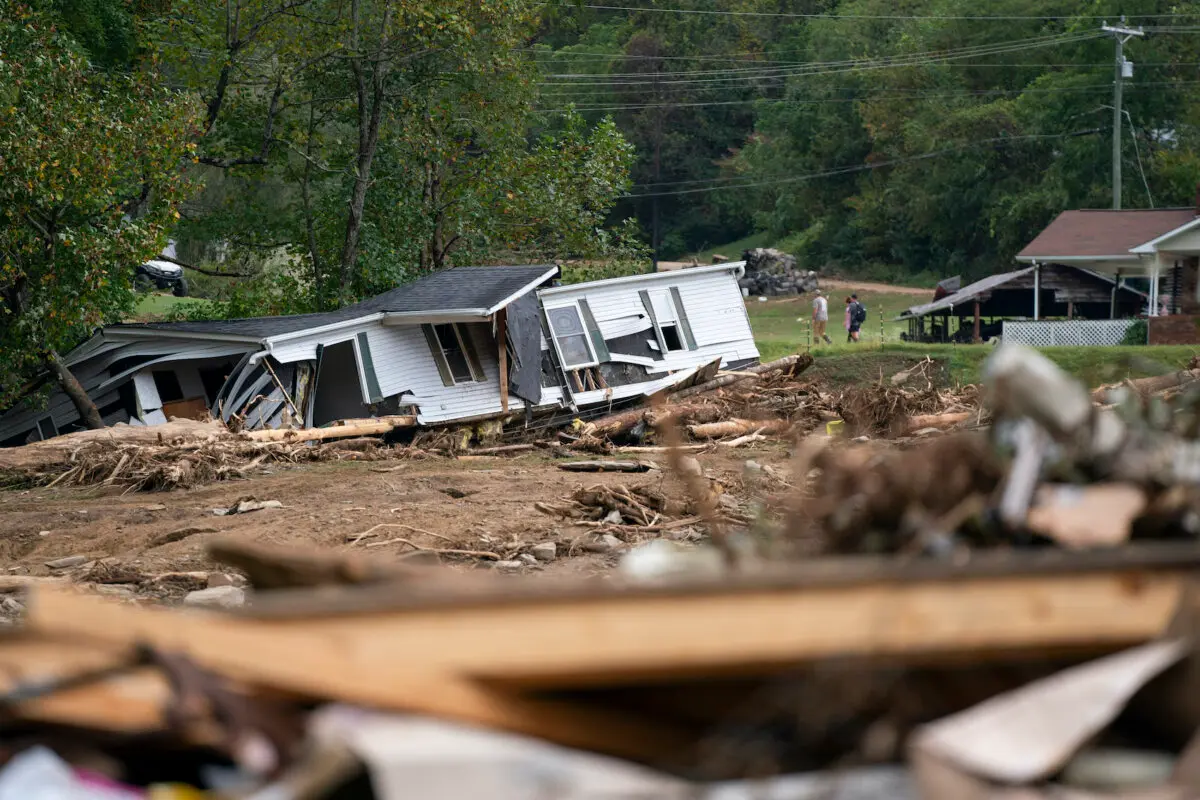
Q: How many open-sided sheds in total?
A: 1